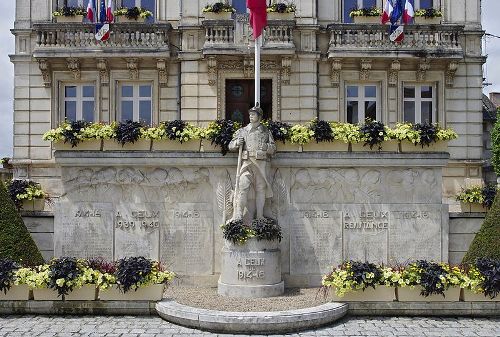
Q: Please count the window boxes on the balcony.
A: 6